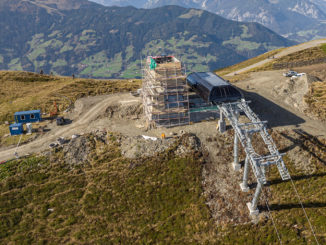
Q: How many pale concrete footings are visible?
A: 4